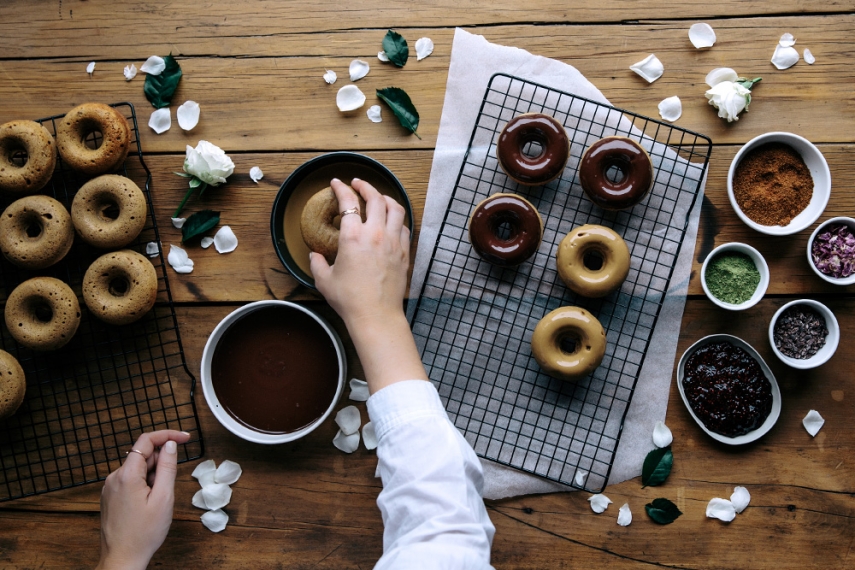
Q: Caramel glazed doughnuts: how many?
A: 2